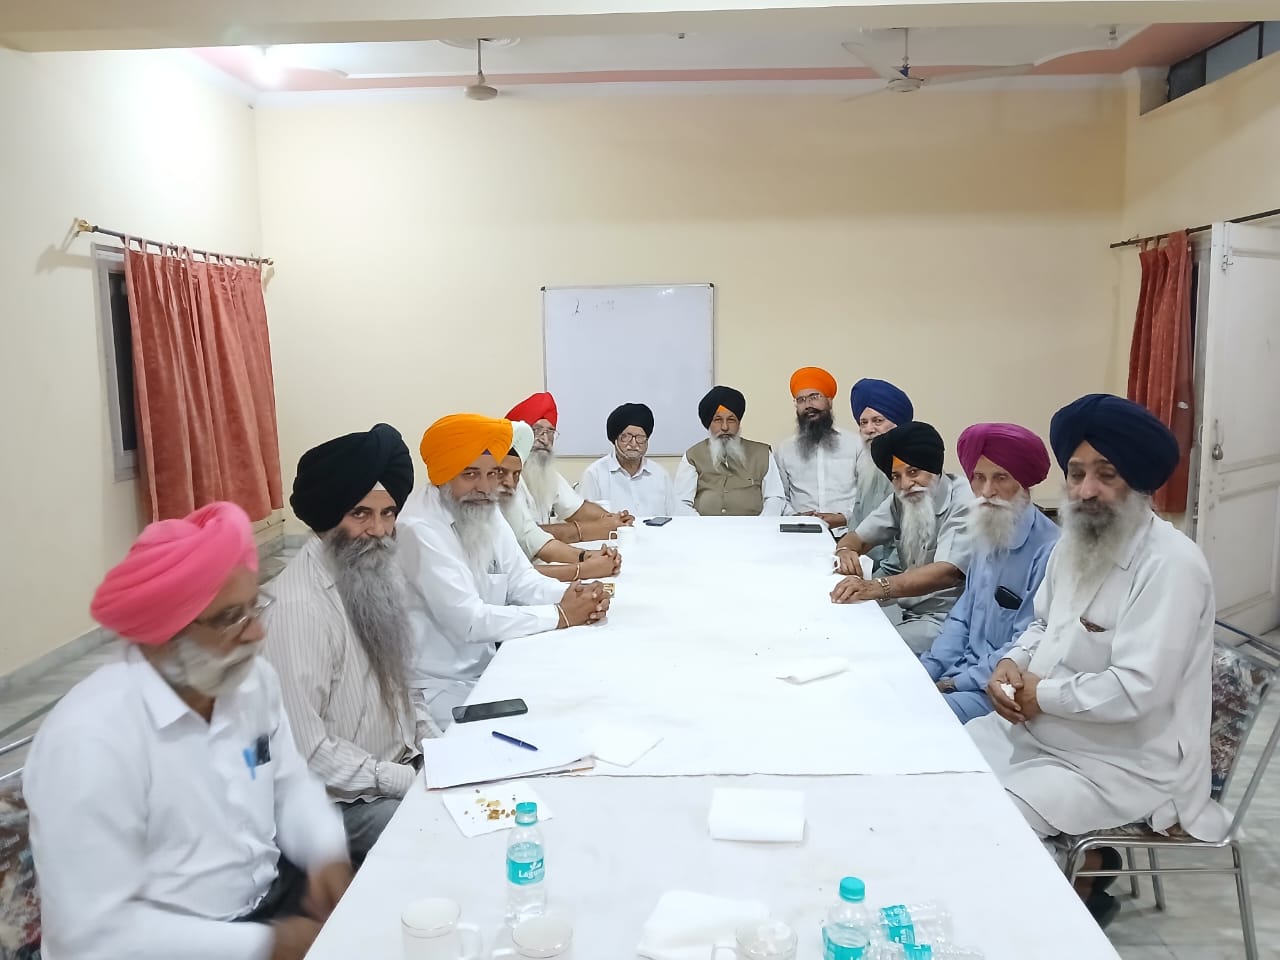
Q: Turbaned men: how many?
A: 12